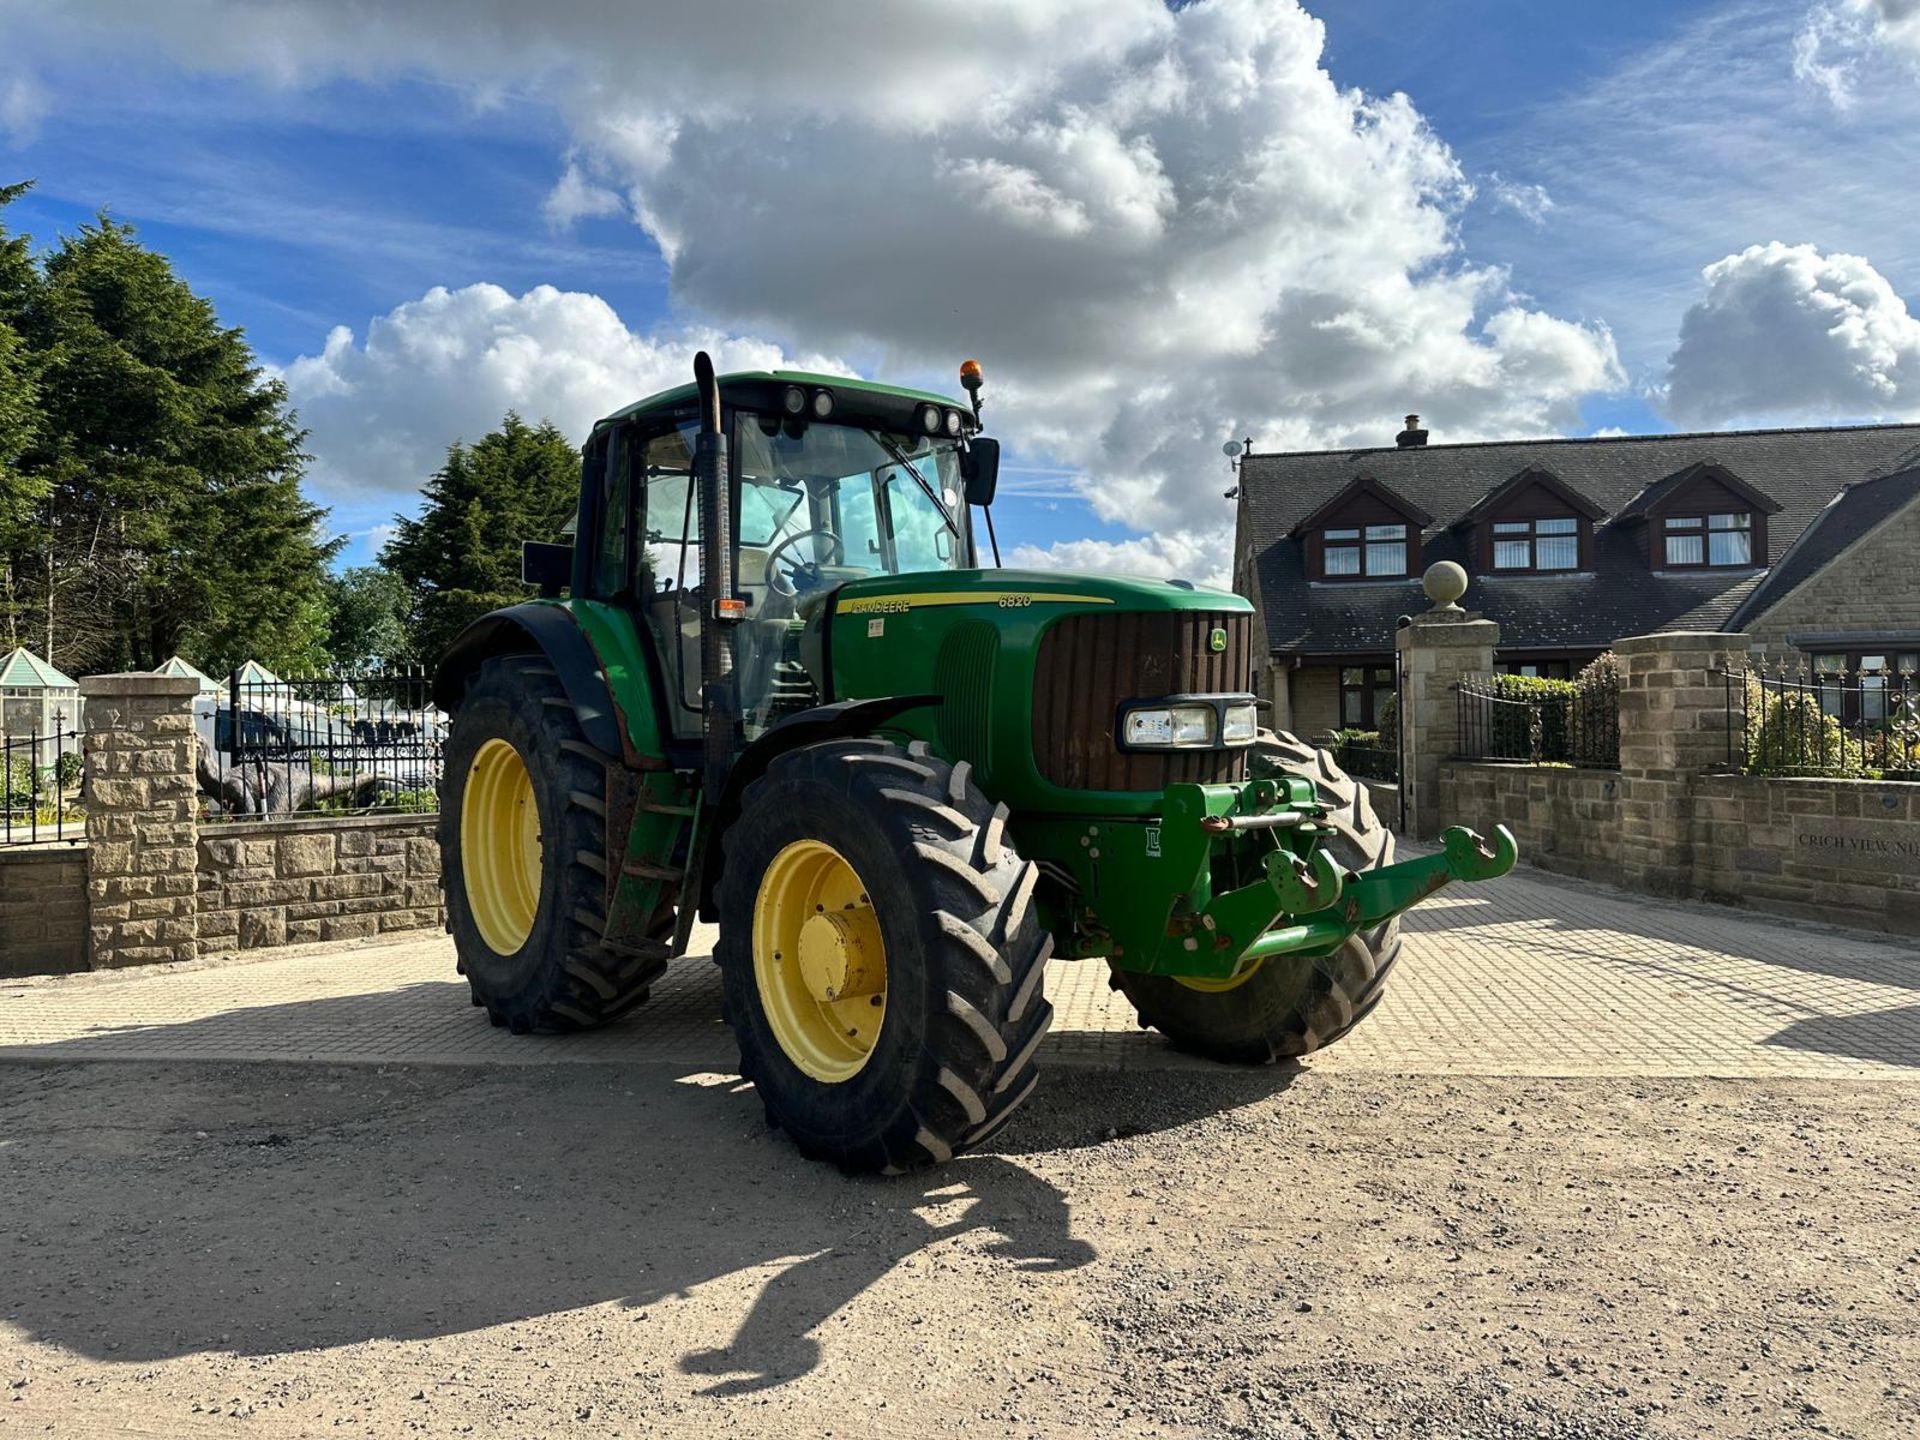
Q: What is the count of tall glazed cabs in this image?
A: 1